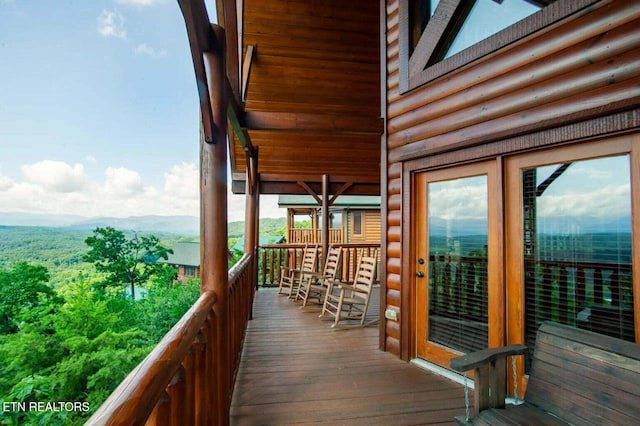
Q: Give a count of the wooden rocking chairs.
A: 3